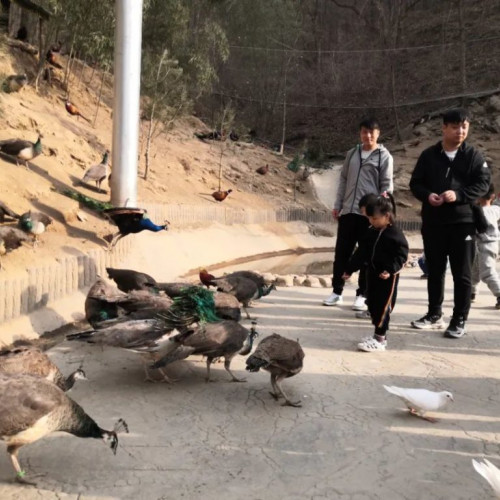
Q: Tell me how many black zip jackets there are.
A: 2